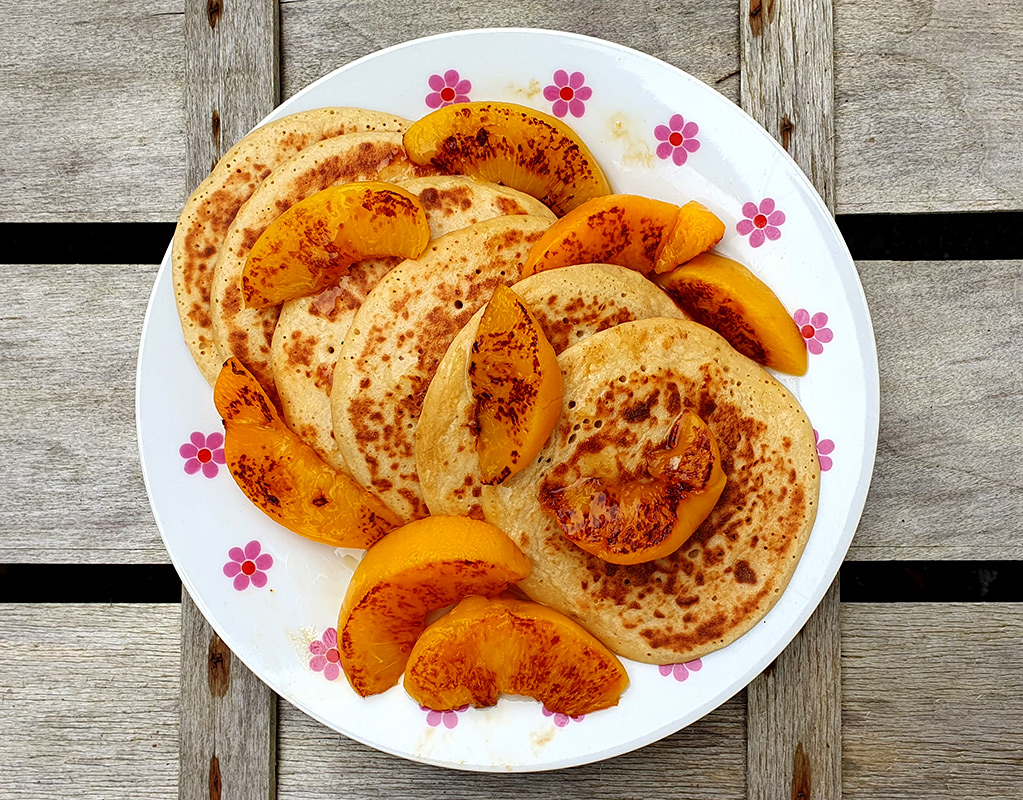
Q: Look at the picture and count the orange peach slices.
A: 9